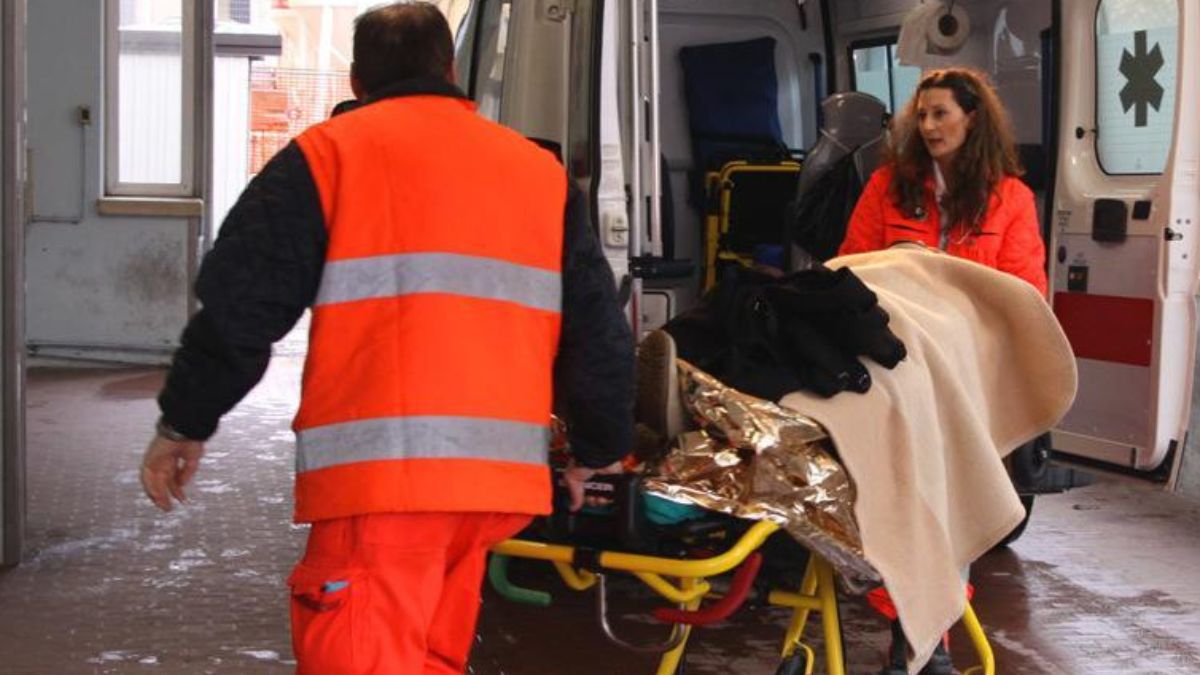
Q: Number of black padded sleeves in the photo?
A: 2